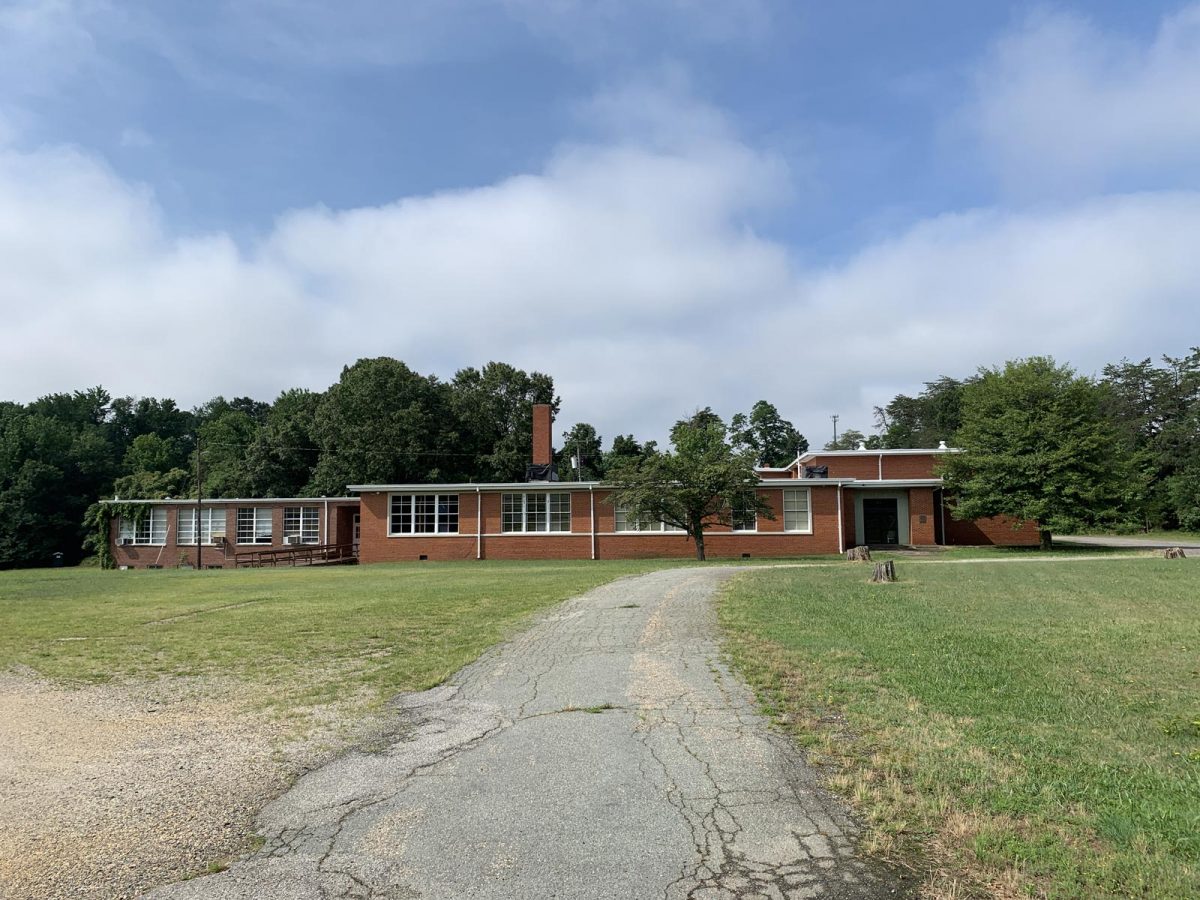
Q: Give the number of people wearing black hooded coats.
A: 0